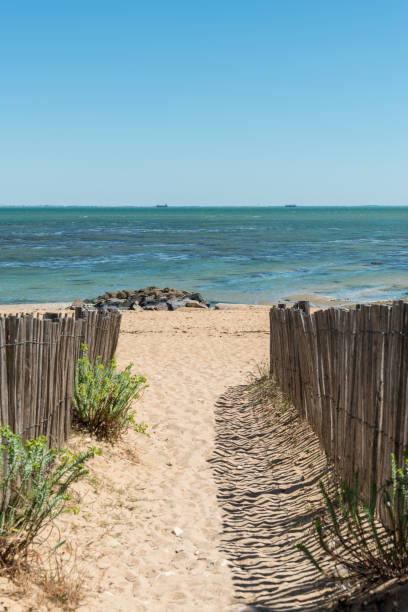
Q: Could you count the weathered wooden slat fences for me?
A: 2